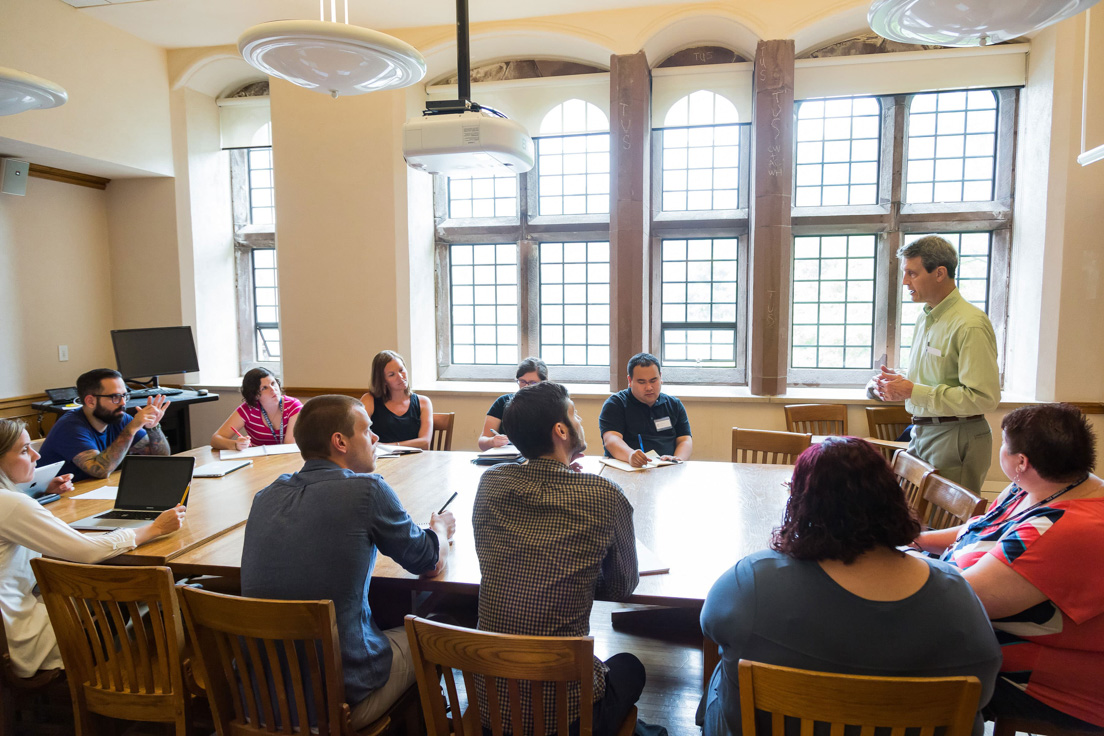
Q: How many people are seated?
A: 10